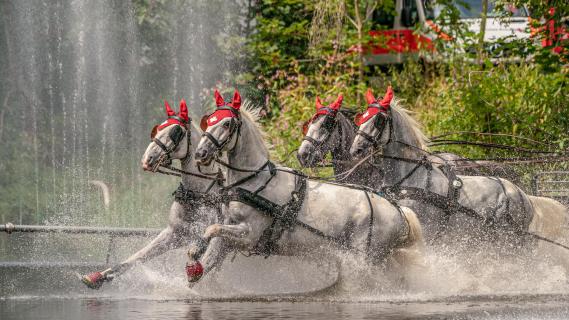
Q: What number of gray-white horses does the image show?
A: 4